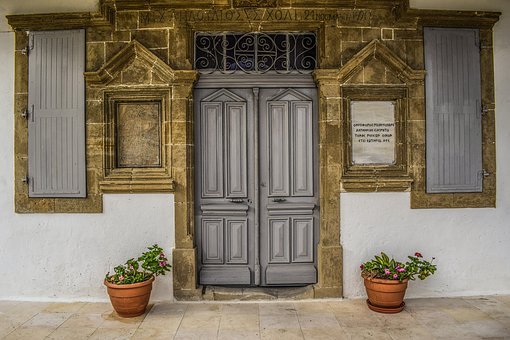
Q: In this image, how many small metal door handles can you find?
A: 2